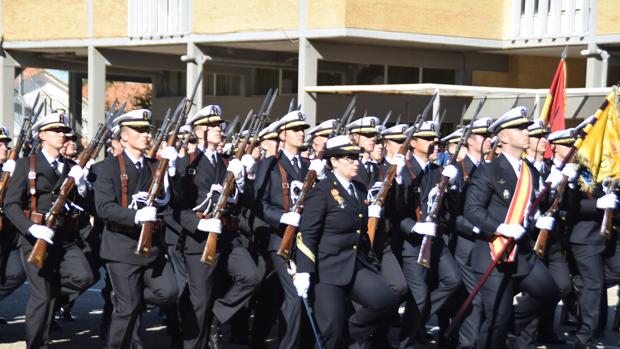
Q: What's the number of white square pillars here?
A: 5